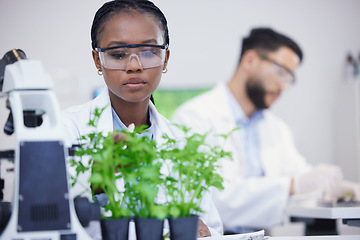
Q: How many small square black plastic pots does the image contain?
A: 3